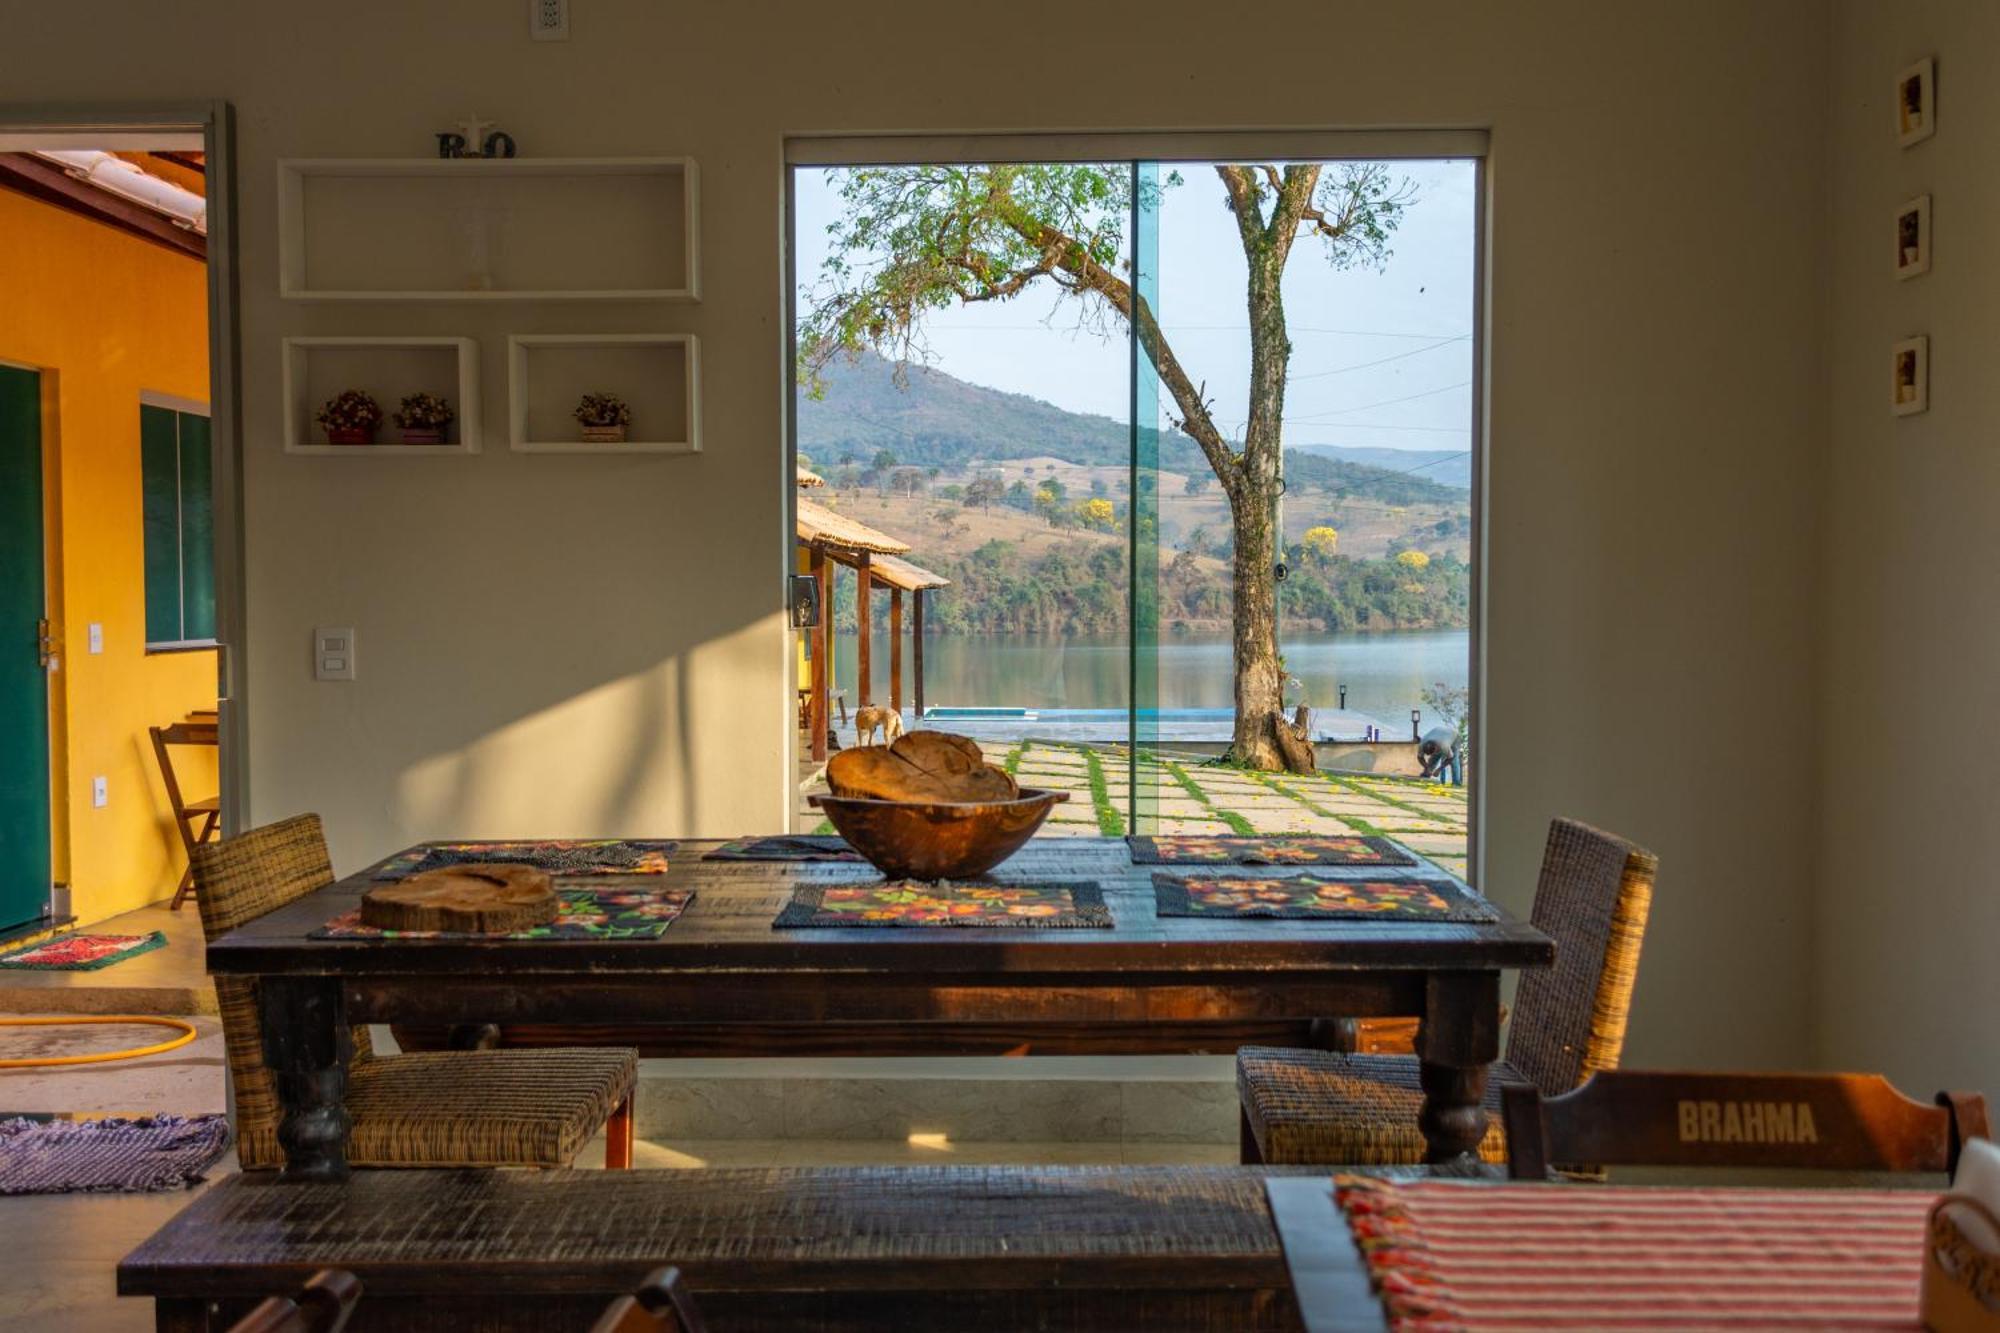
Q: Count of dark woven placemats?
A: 6